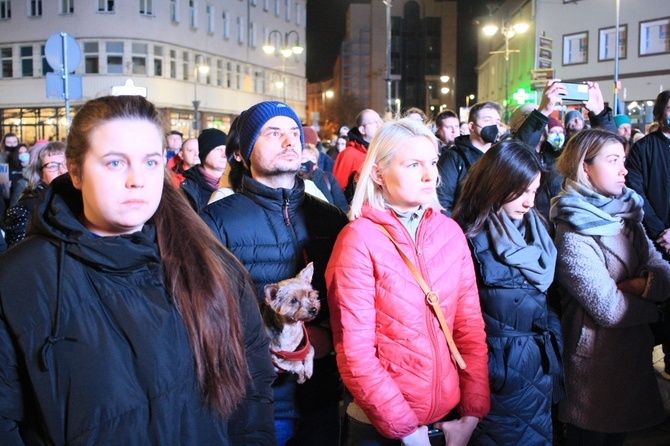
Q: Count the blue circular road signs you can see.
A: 1